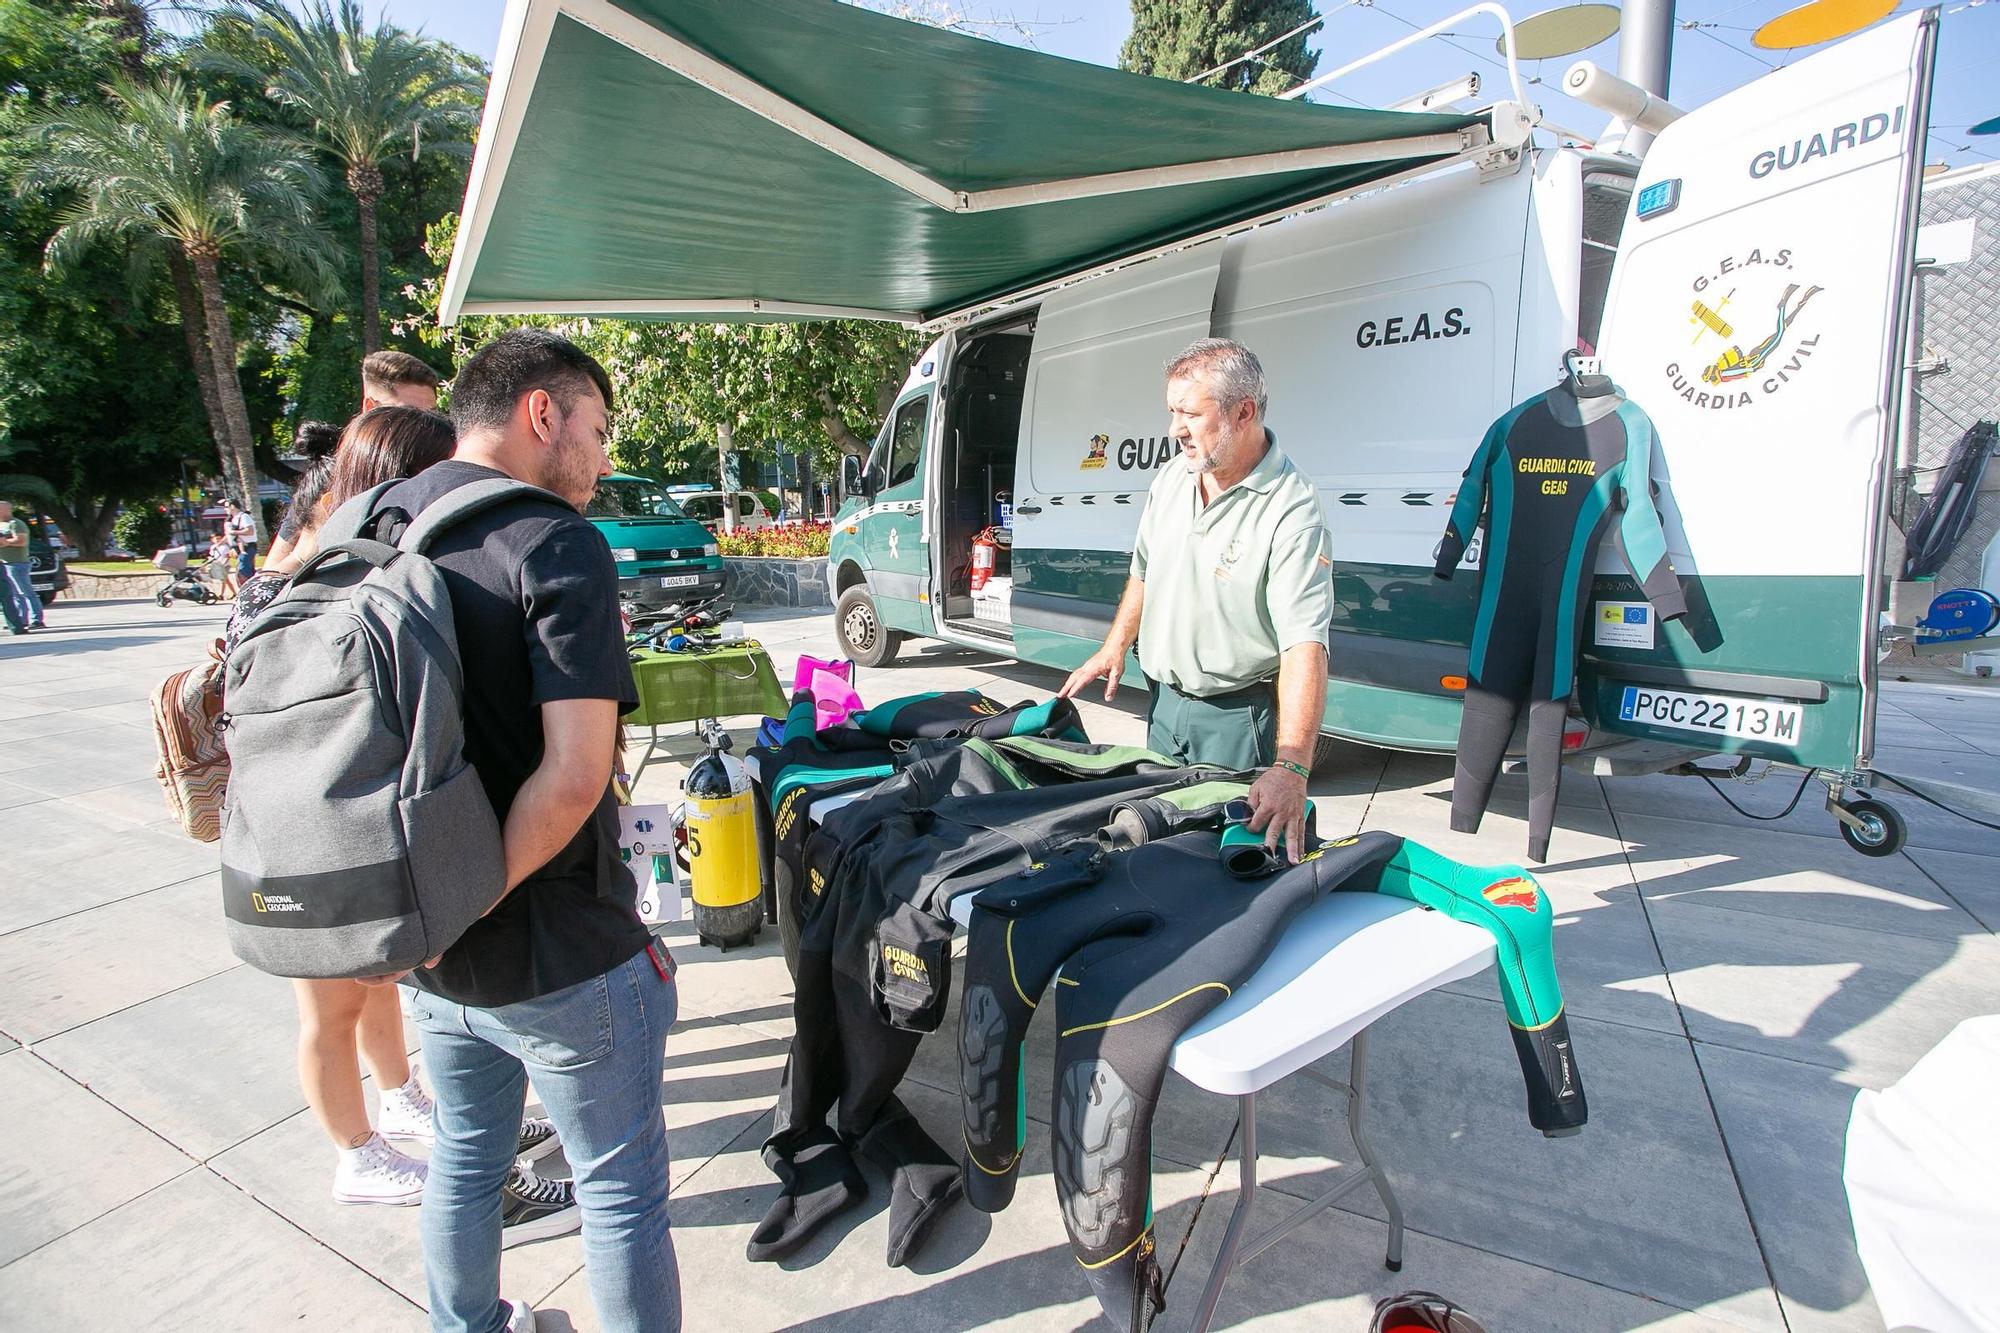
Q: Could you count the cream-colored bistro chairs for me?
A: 0